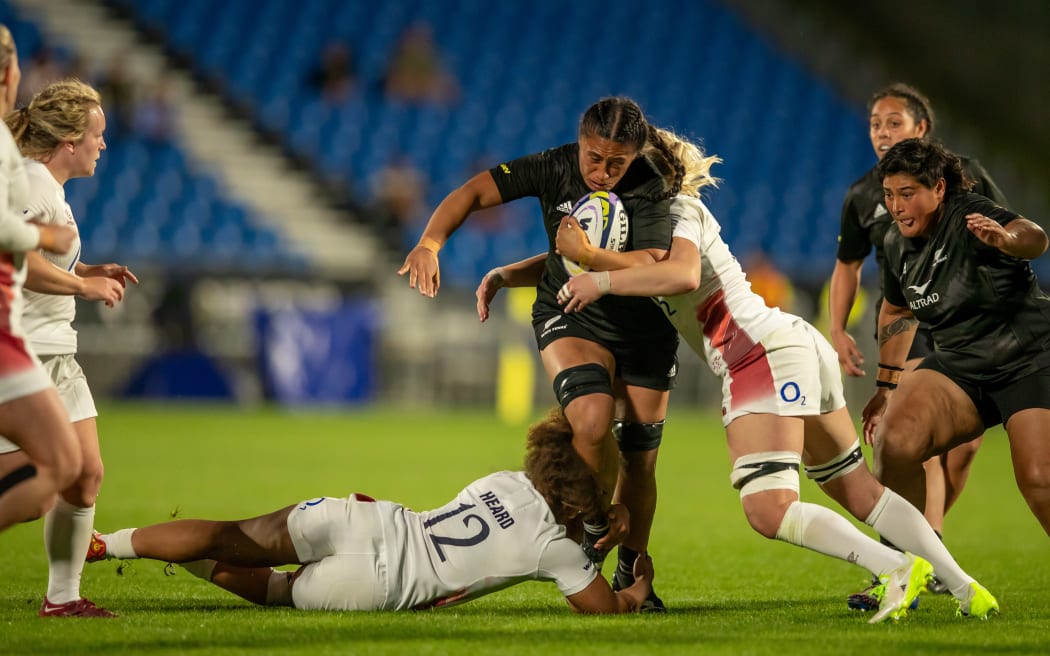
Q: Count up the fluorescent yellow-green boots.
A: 2